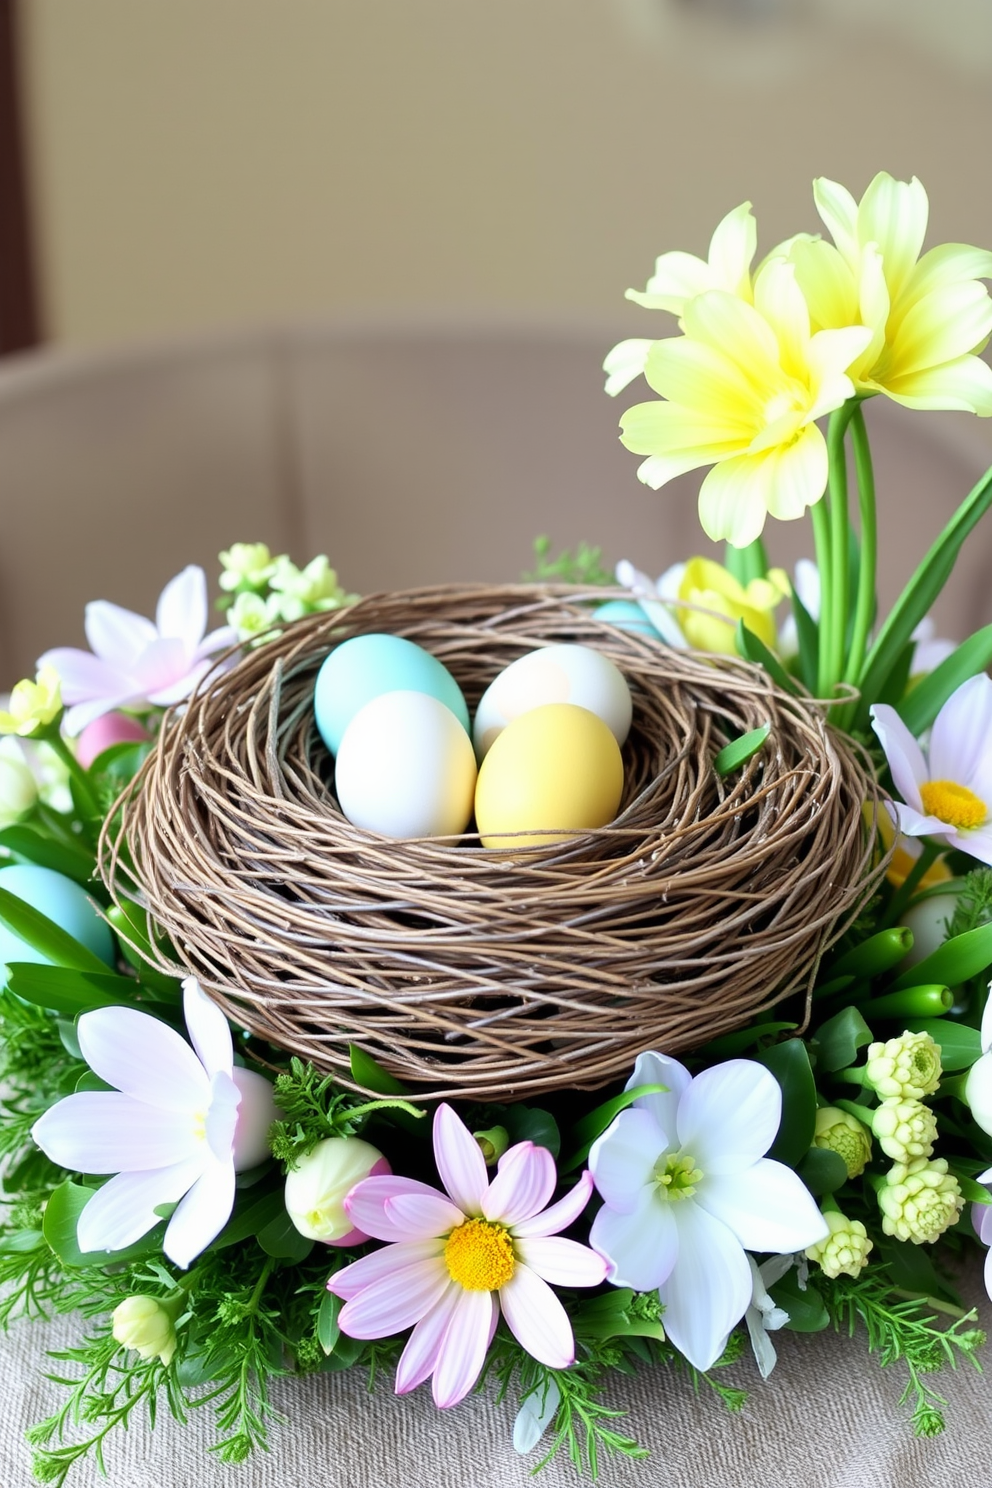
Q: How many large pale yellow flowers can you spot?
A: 3